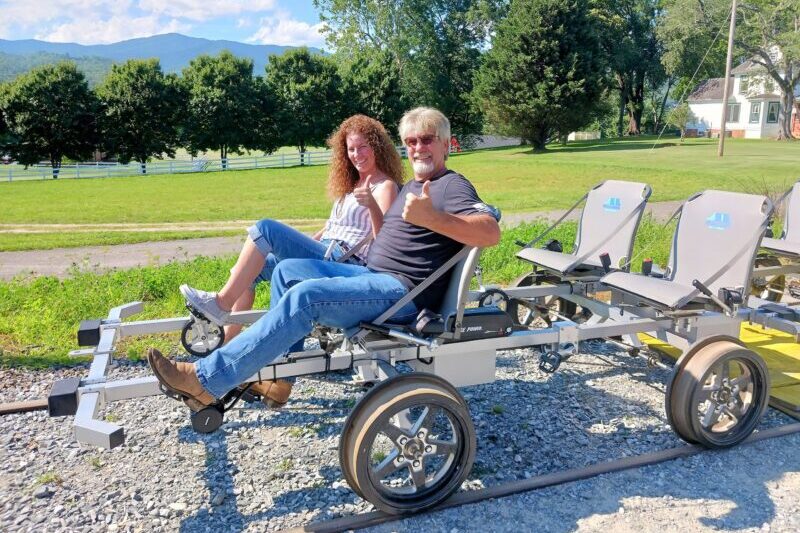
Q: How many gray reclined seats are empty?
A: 3